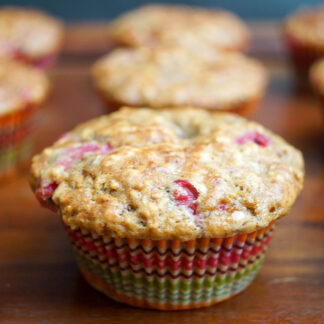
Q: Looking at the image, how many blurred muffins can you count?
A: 6